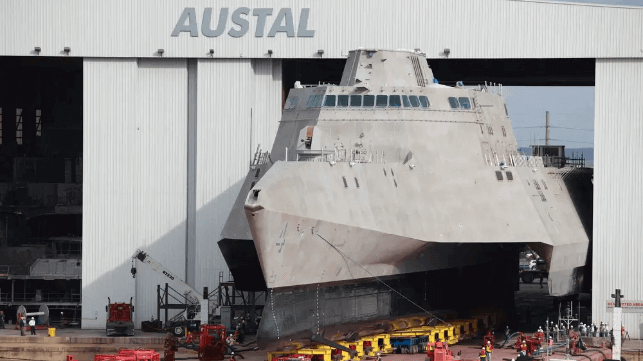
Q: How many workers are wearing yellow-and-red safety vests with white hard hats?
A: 3